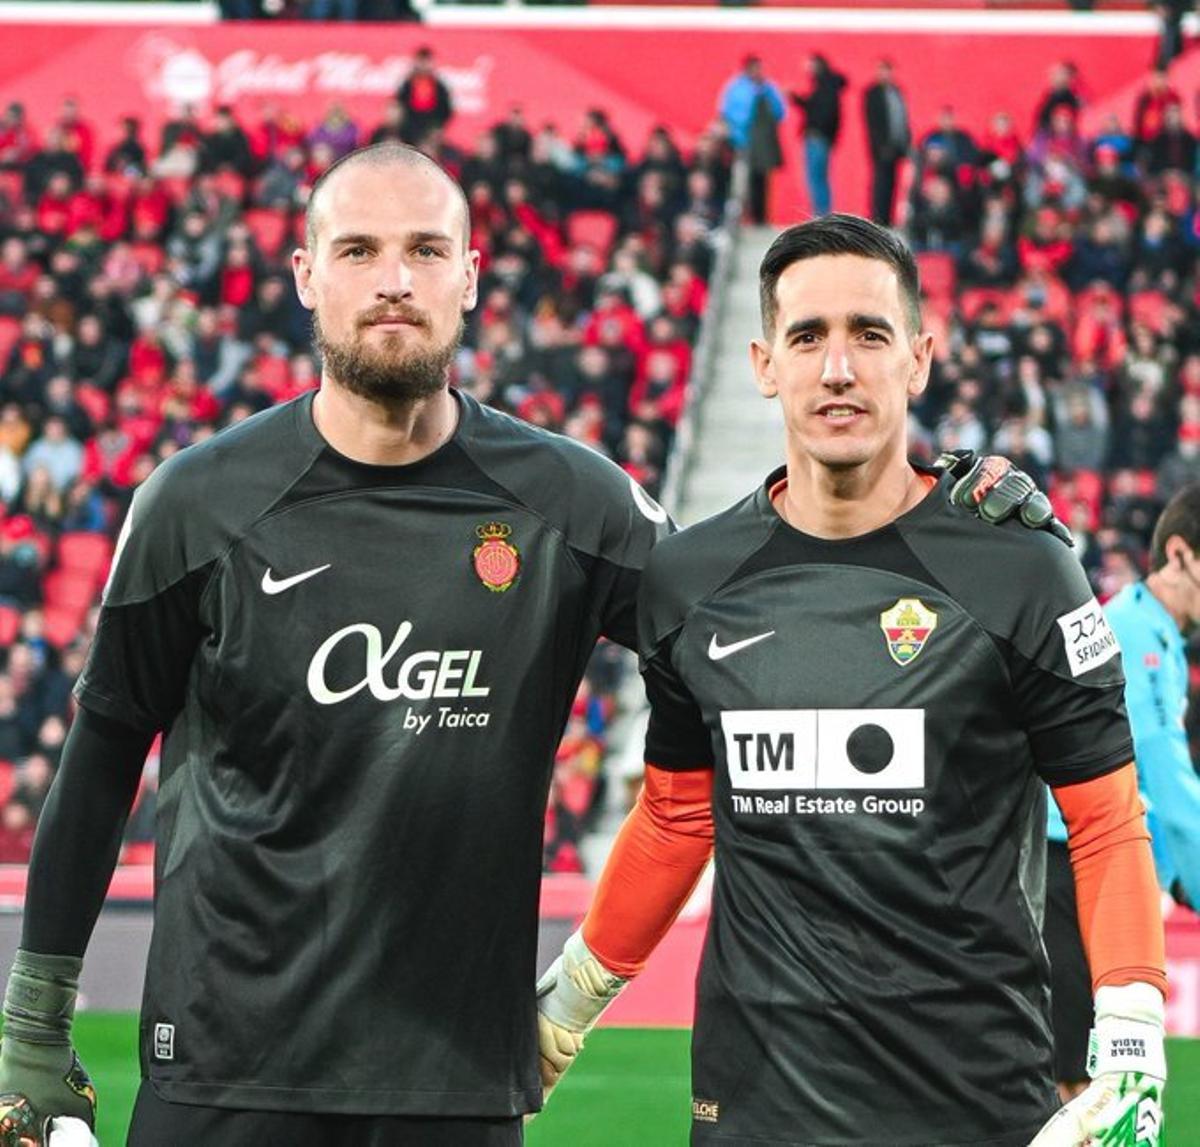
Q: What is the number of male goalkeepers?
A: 2